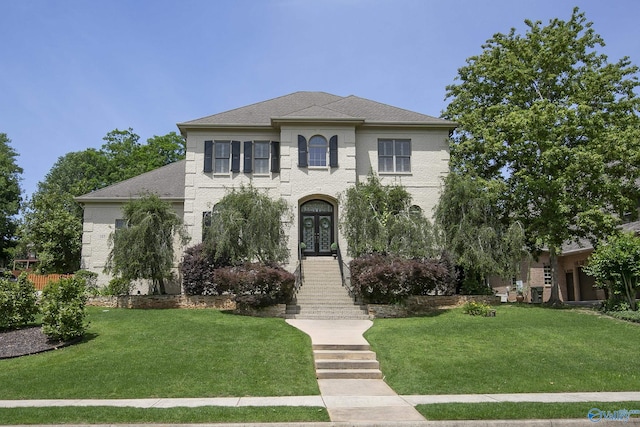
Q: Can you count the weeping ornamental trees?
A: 4